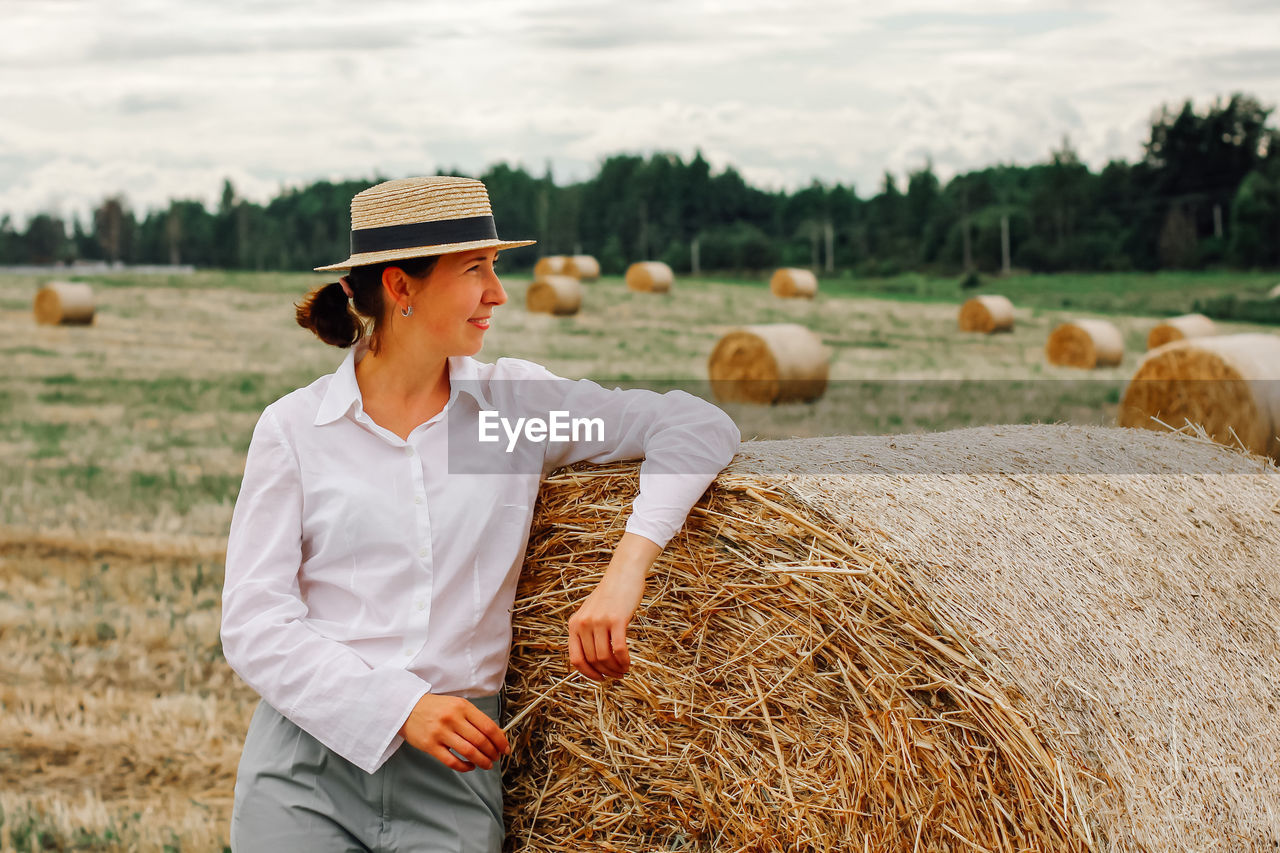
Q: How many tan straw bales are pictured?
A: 12